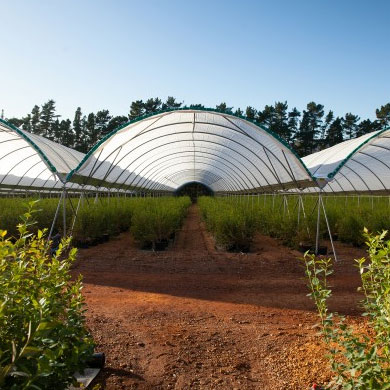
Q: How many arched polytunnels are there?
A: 3